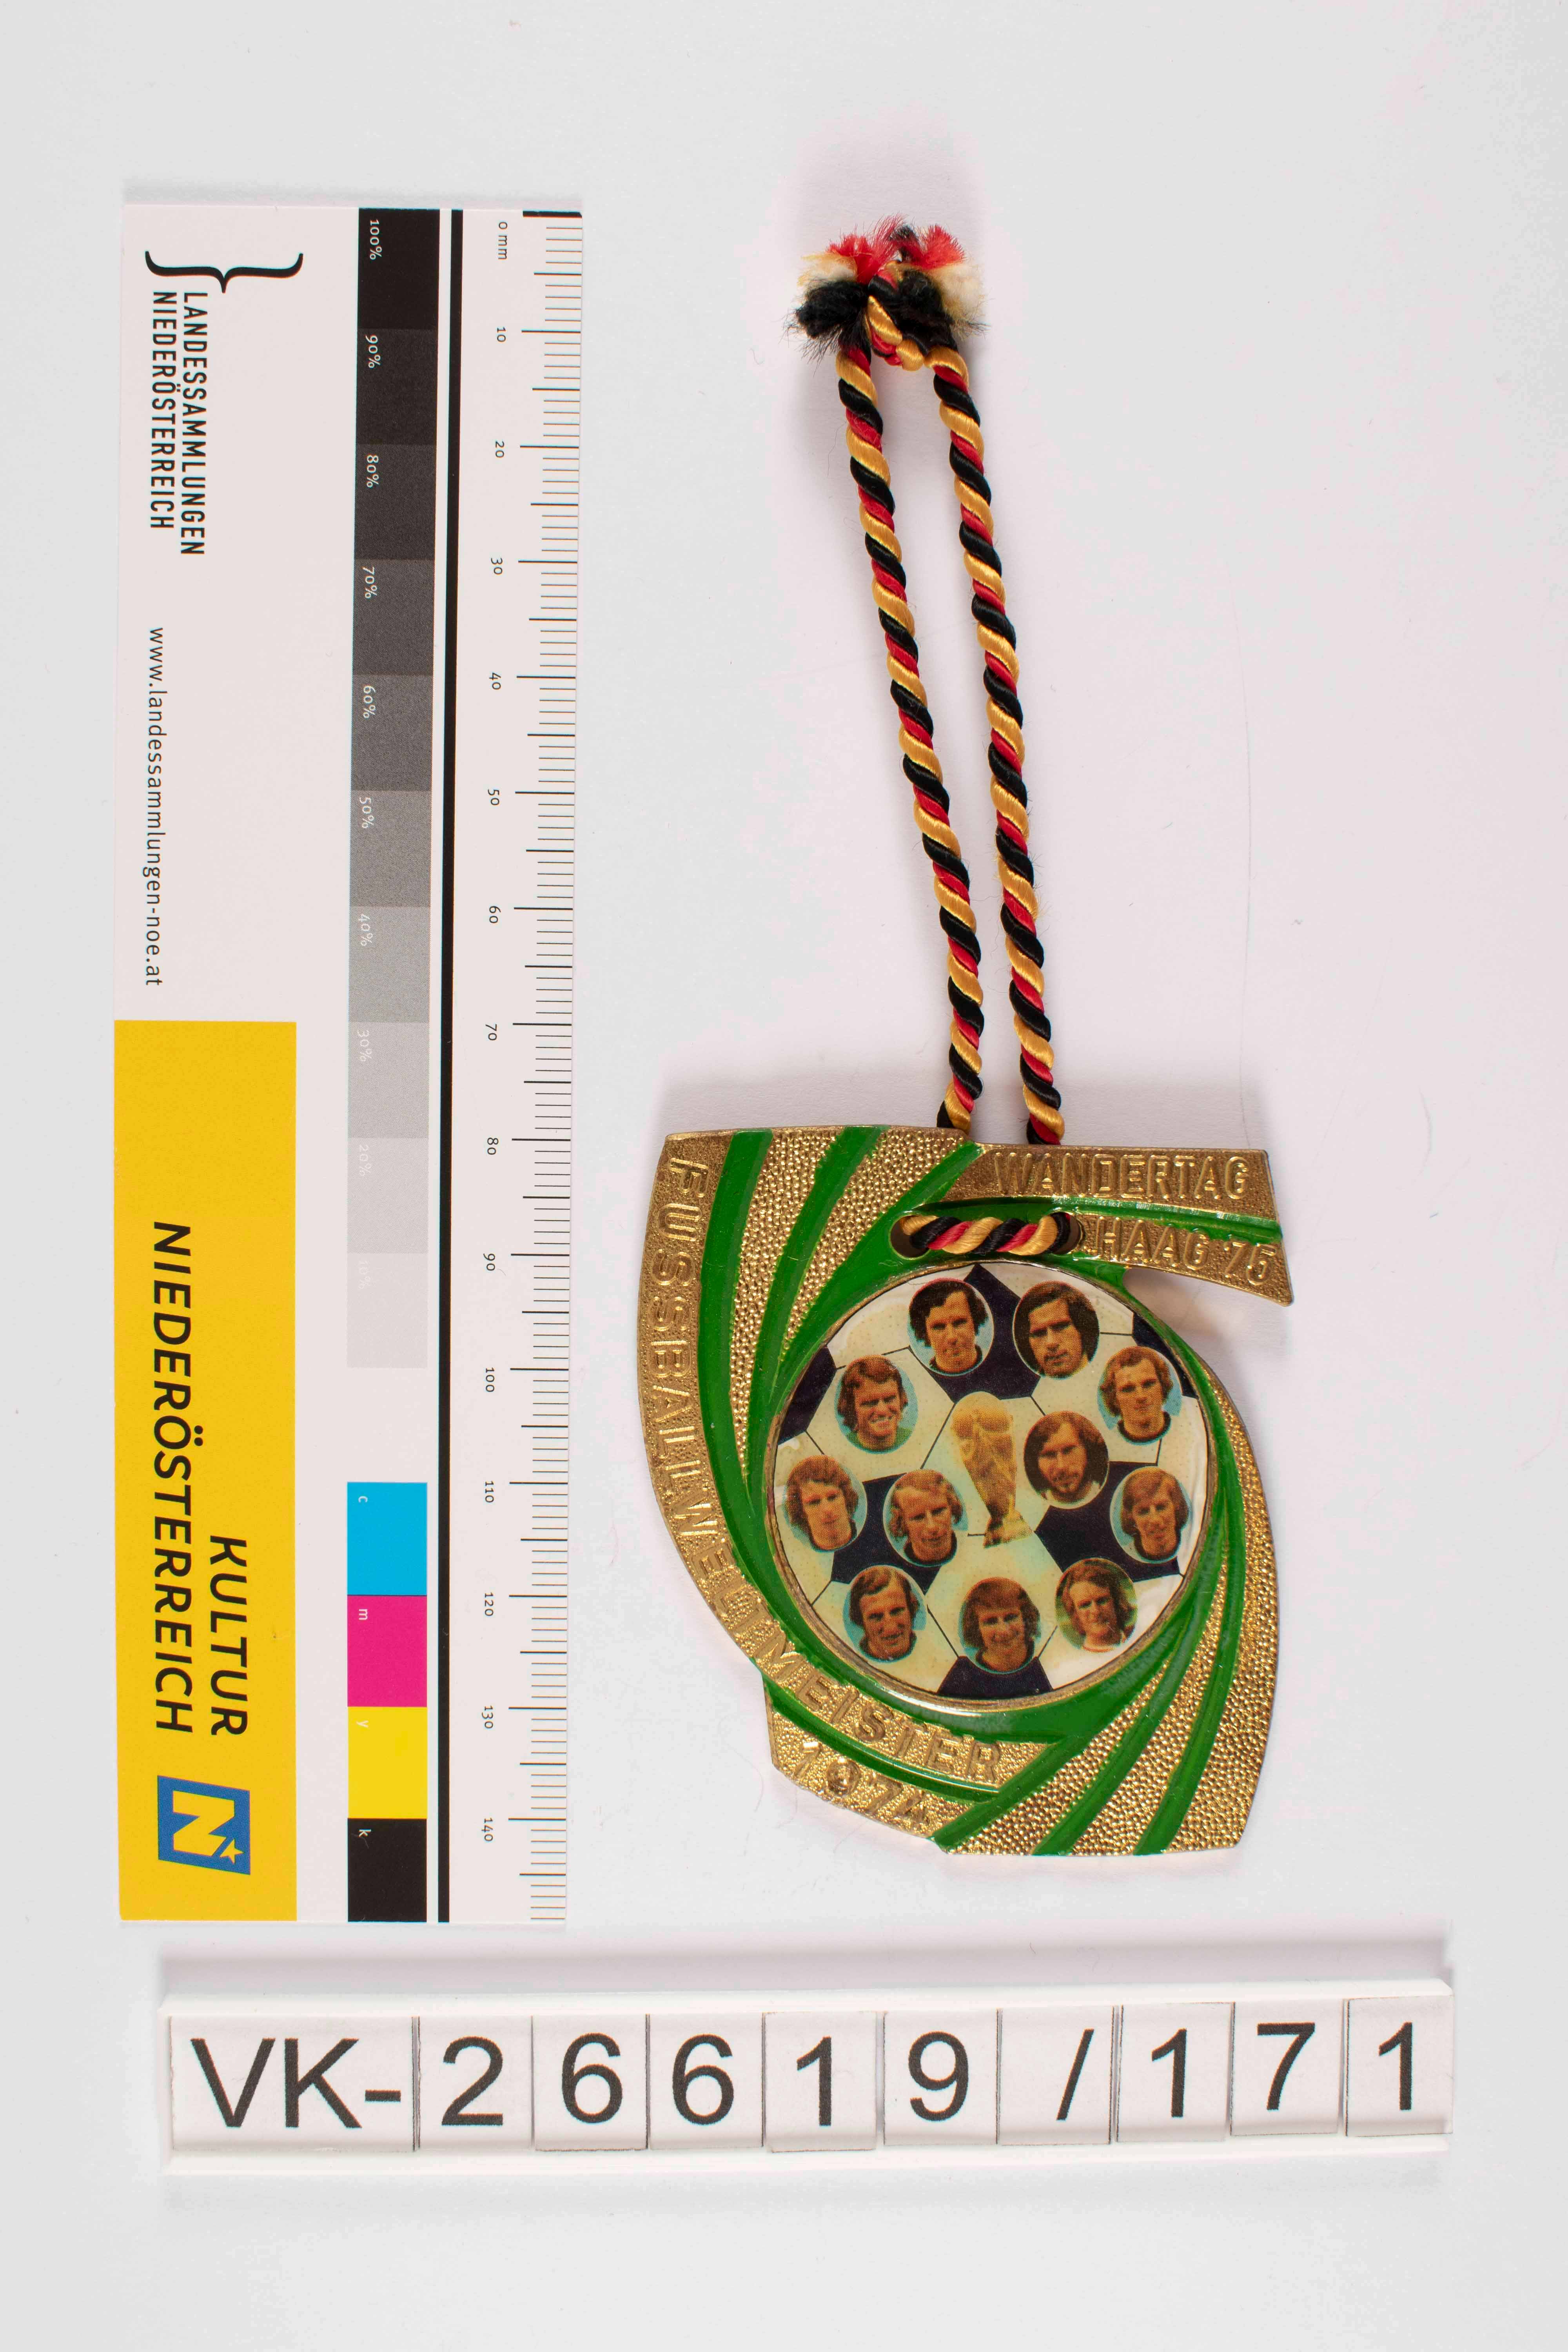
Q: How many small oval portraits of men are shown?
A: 11